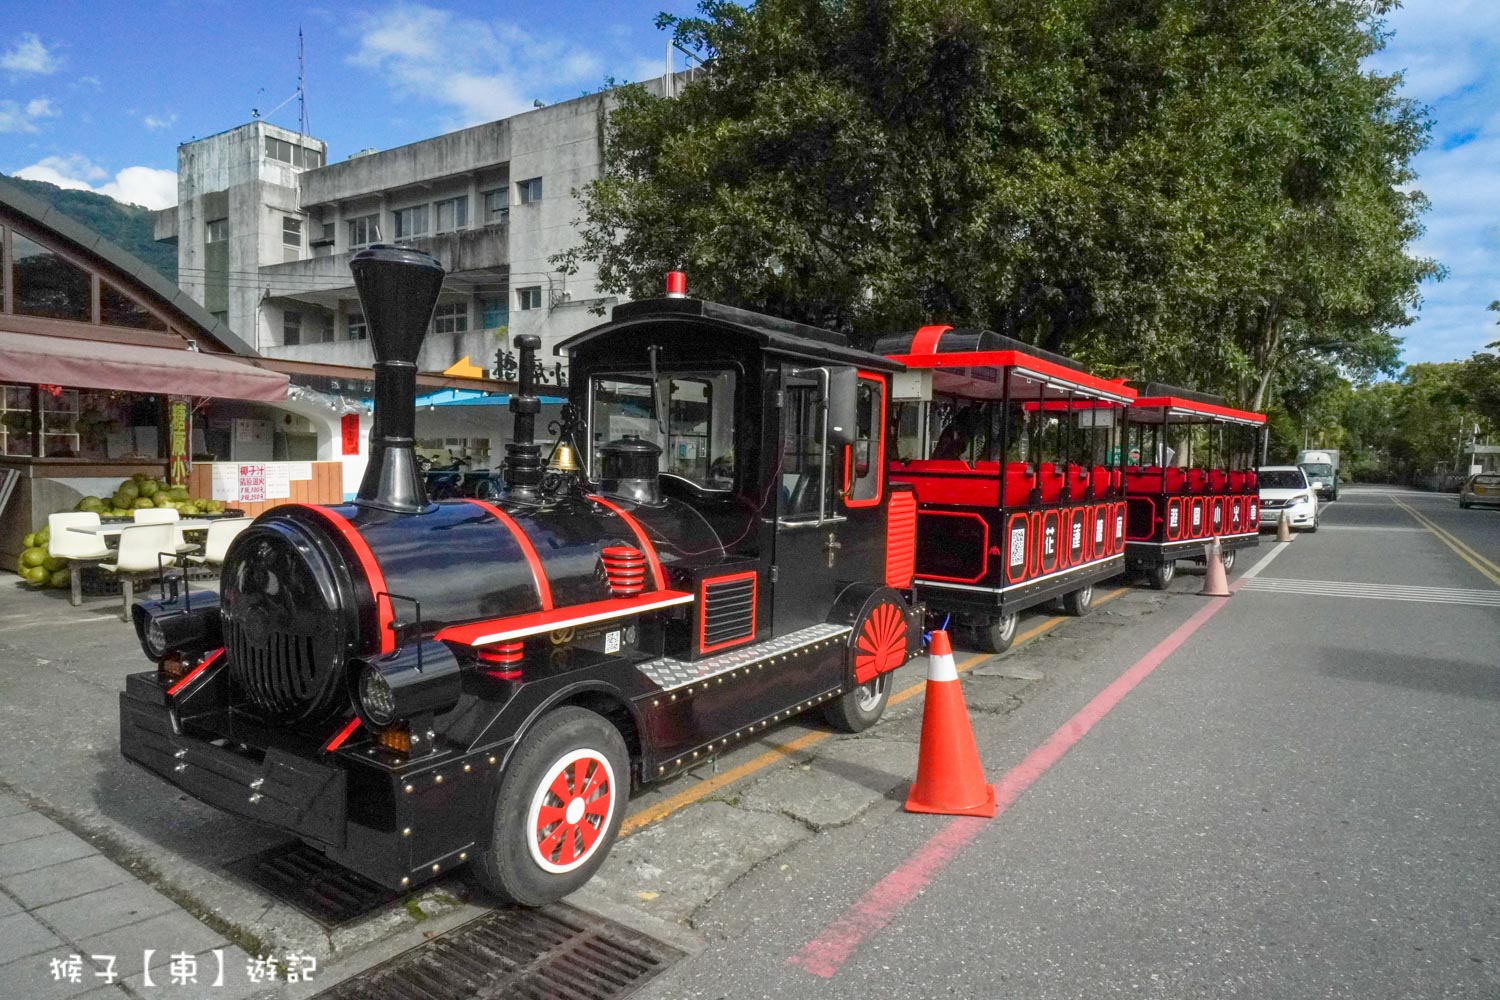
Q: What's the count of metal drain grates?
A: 2